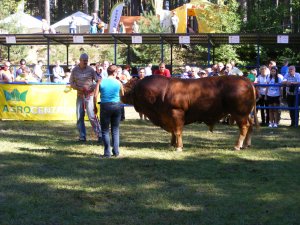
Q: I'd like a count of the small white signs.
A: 6